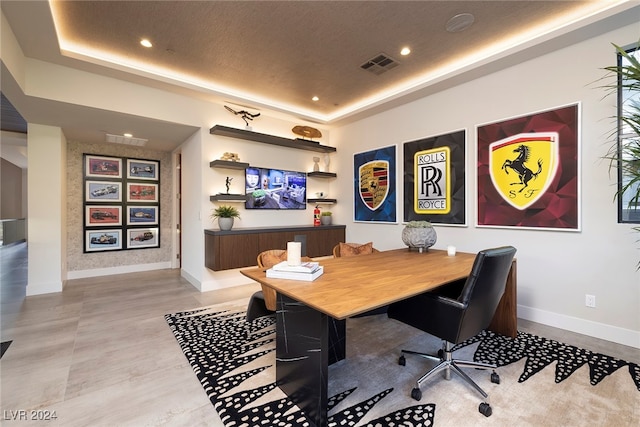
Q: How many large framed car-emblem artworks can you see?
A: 3